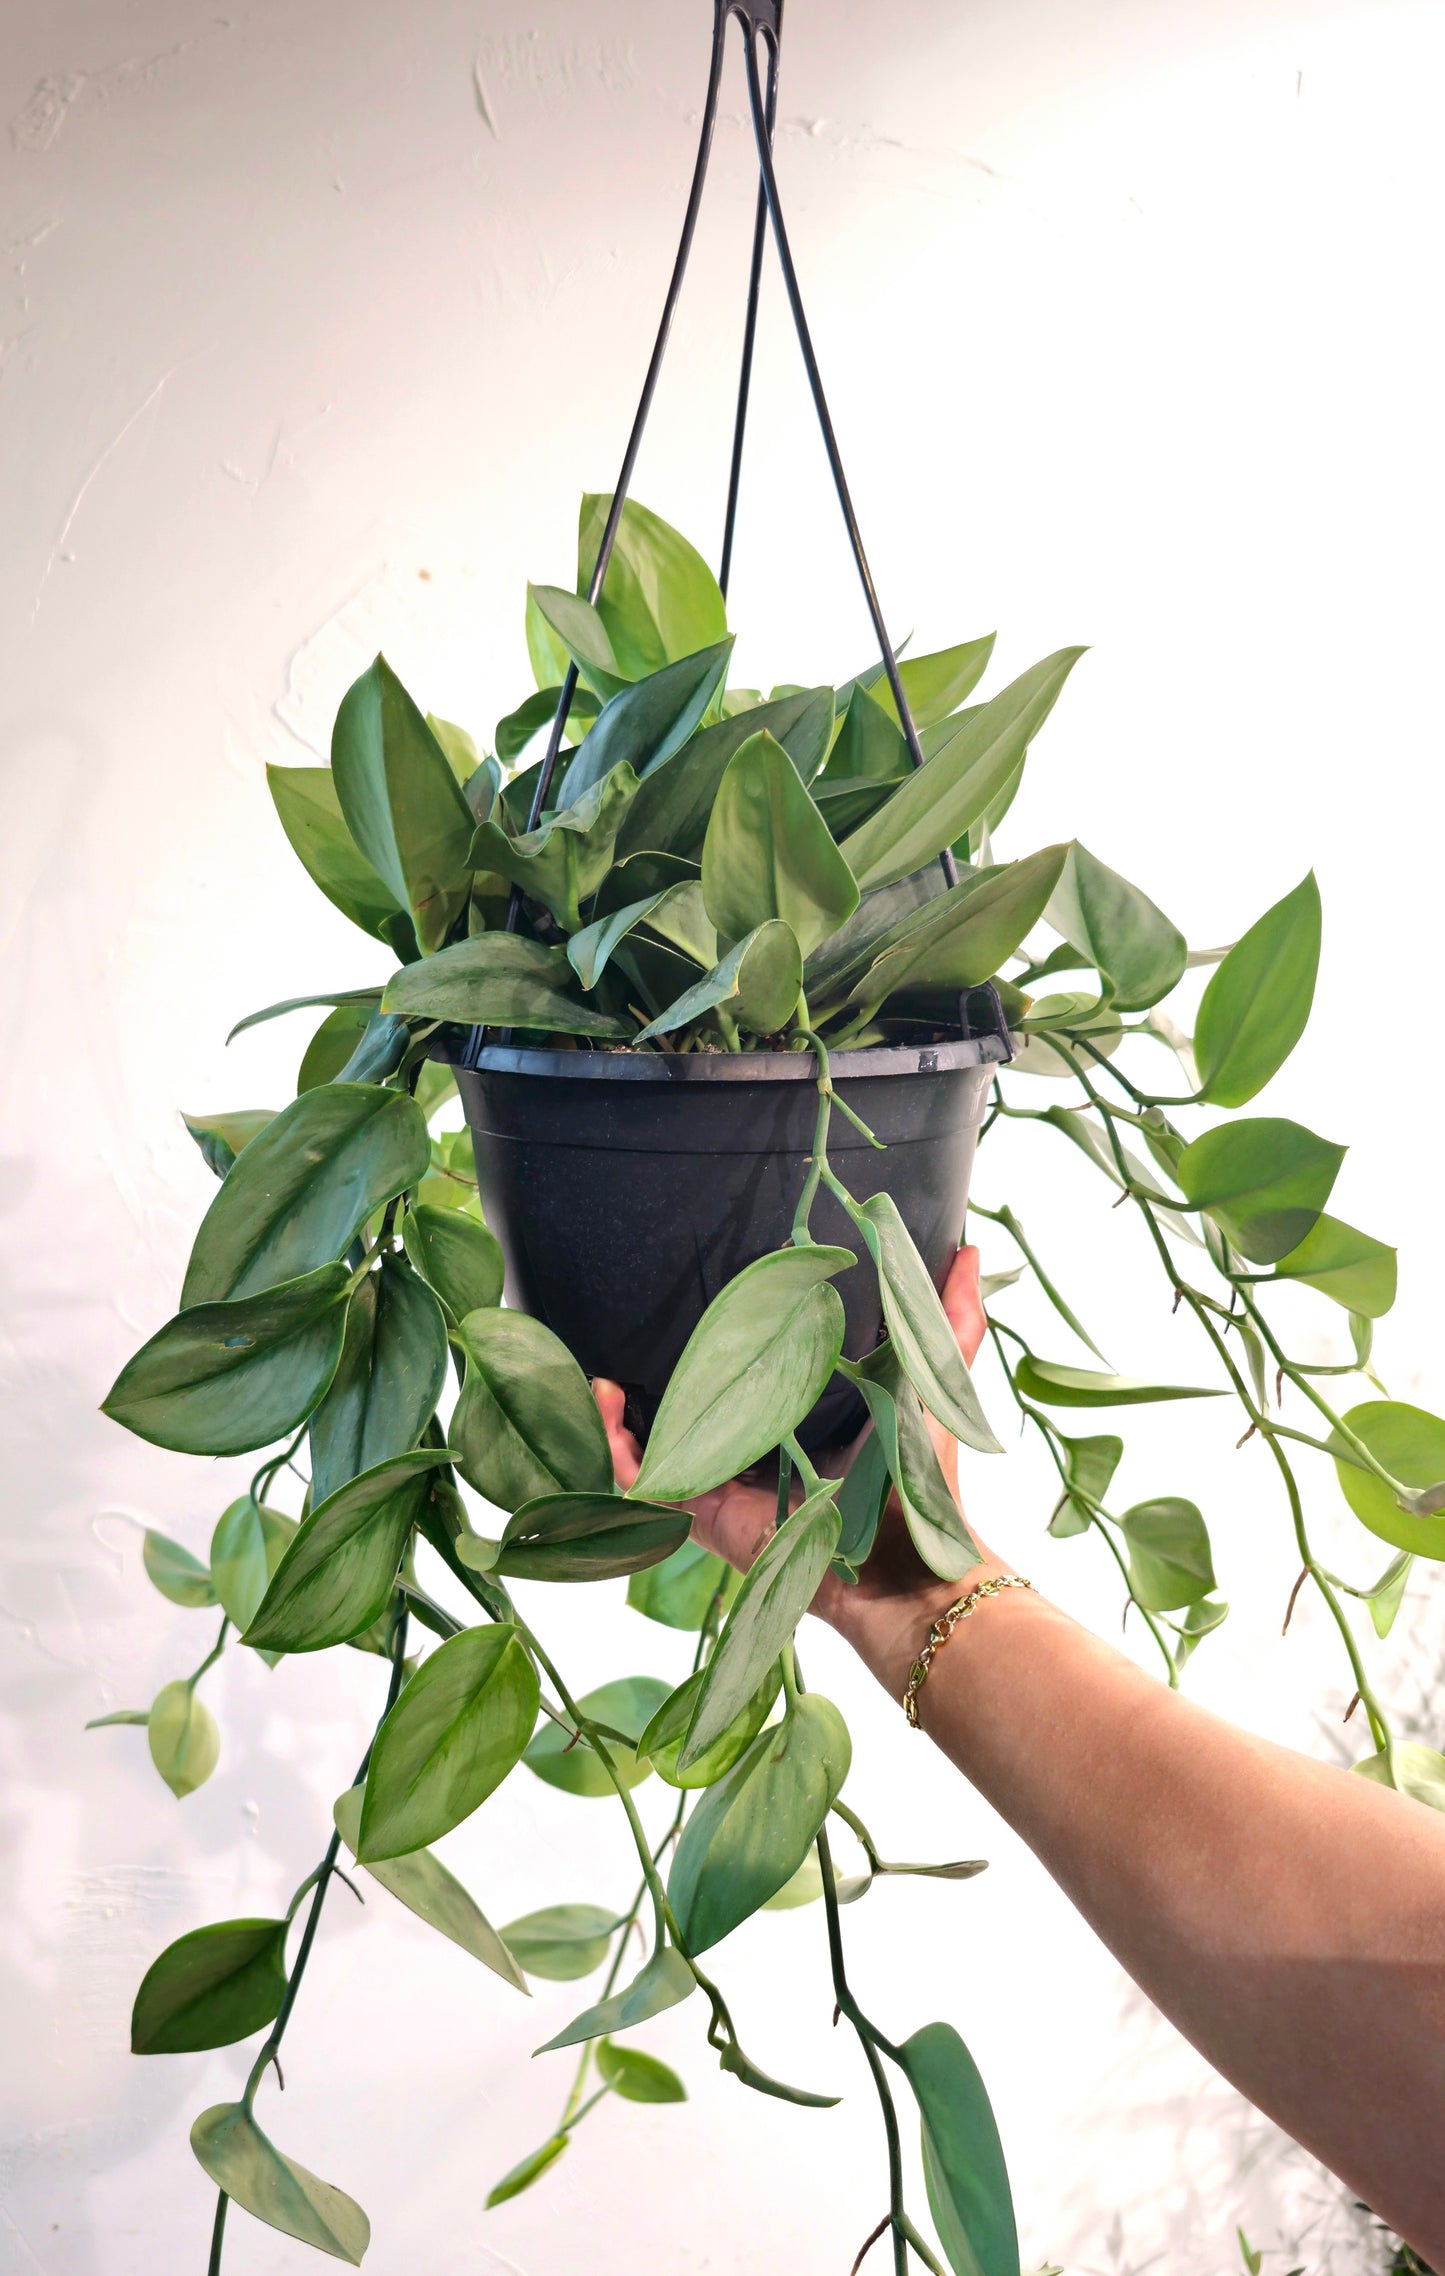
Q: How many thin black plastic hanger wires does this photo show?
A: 3